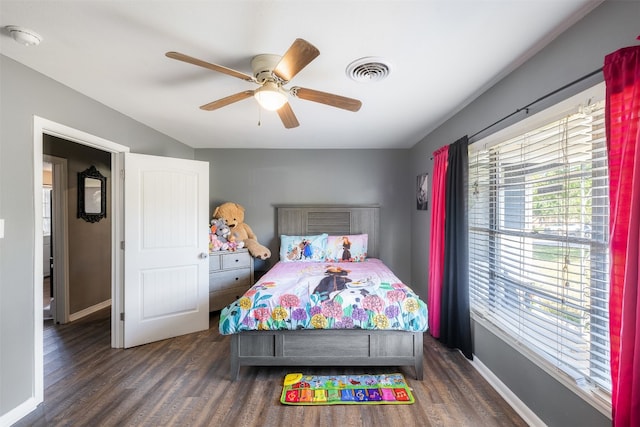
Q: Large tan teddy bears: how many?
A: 1